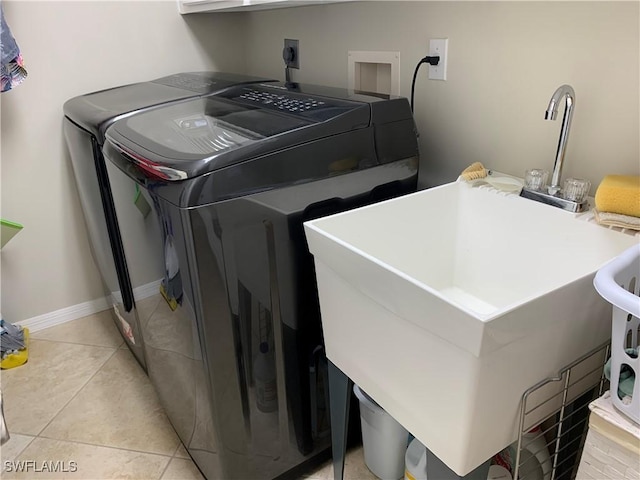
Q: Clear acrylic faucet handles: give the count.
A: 2